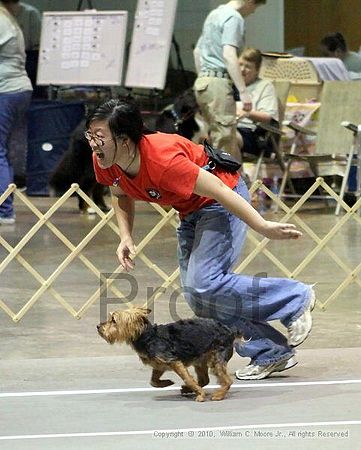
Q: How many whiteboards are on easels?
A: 2